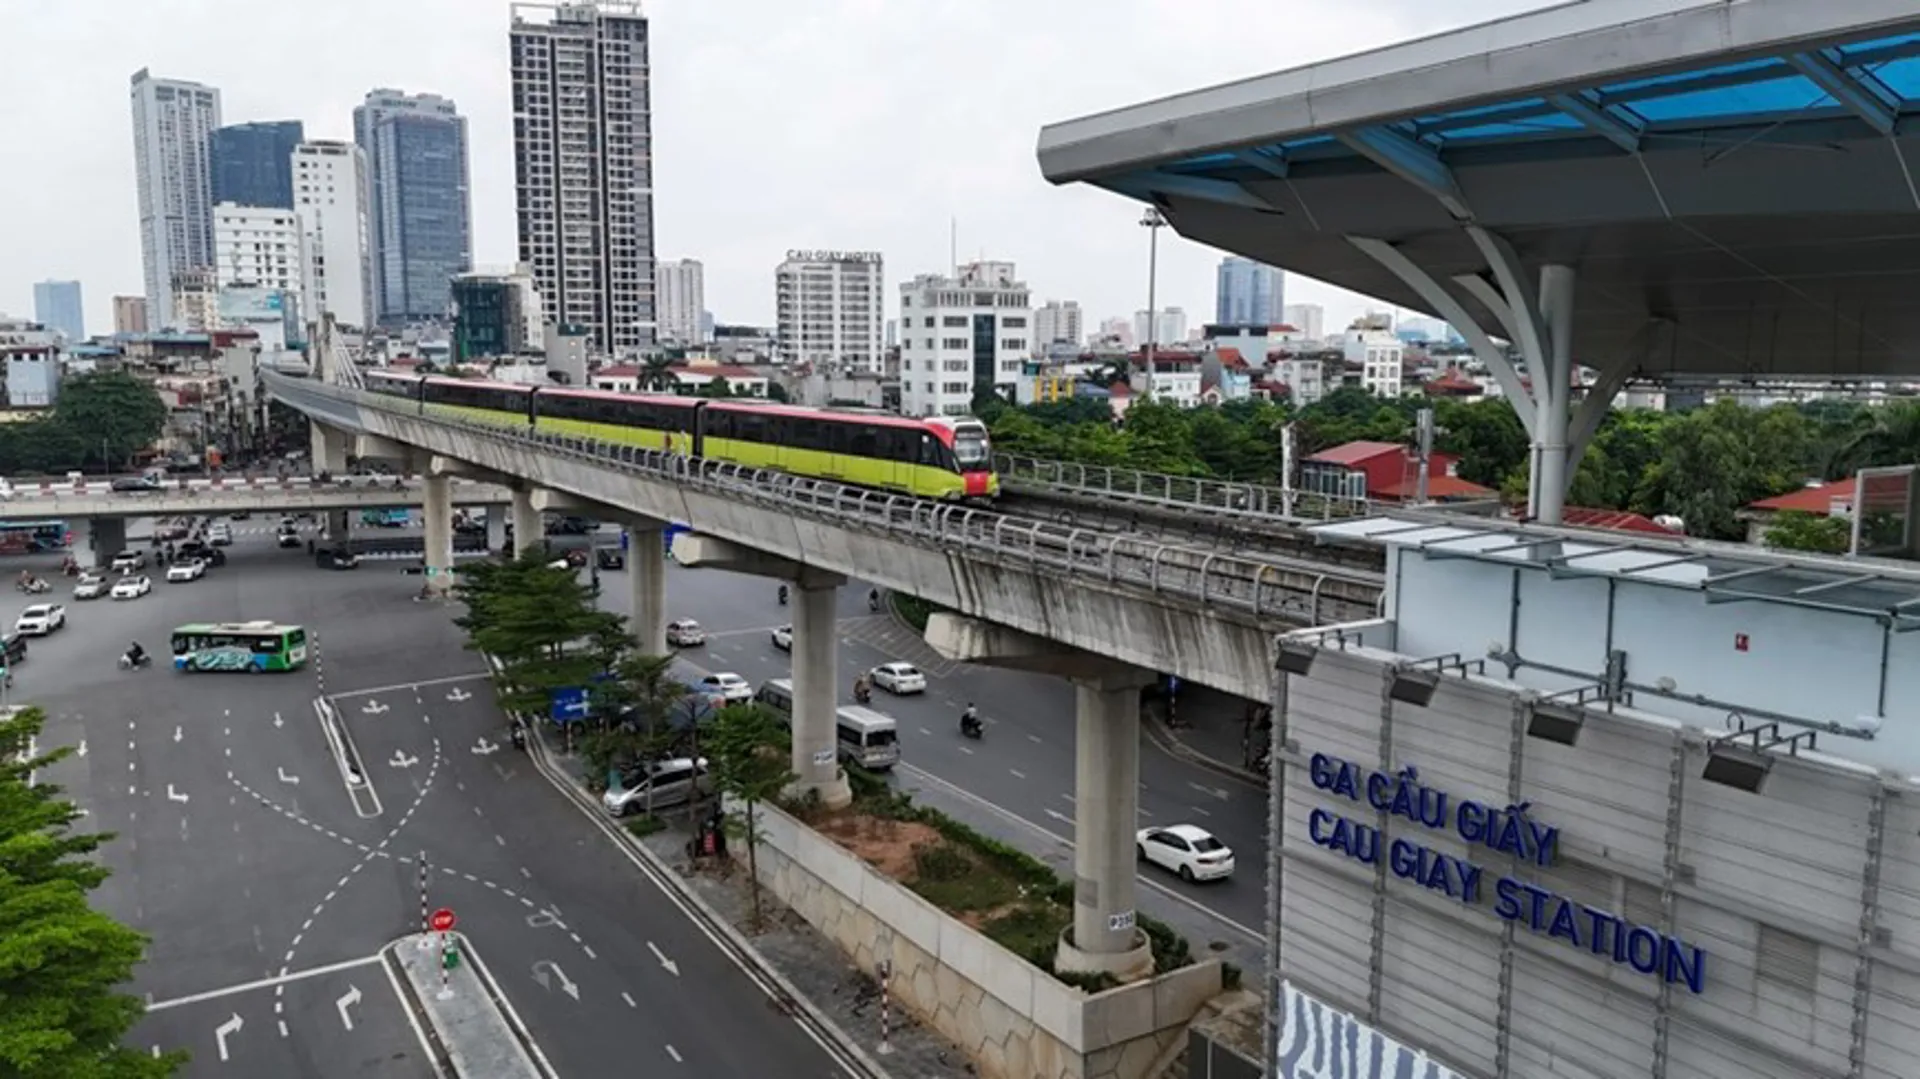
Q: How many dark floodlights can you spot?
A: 4